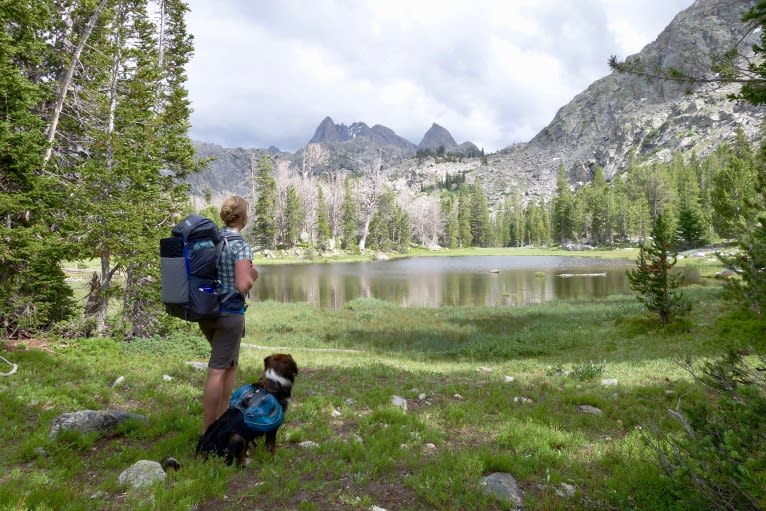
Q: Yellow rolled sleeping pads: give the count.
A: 0